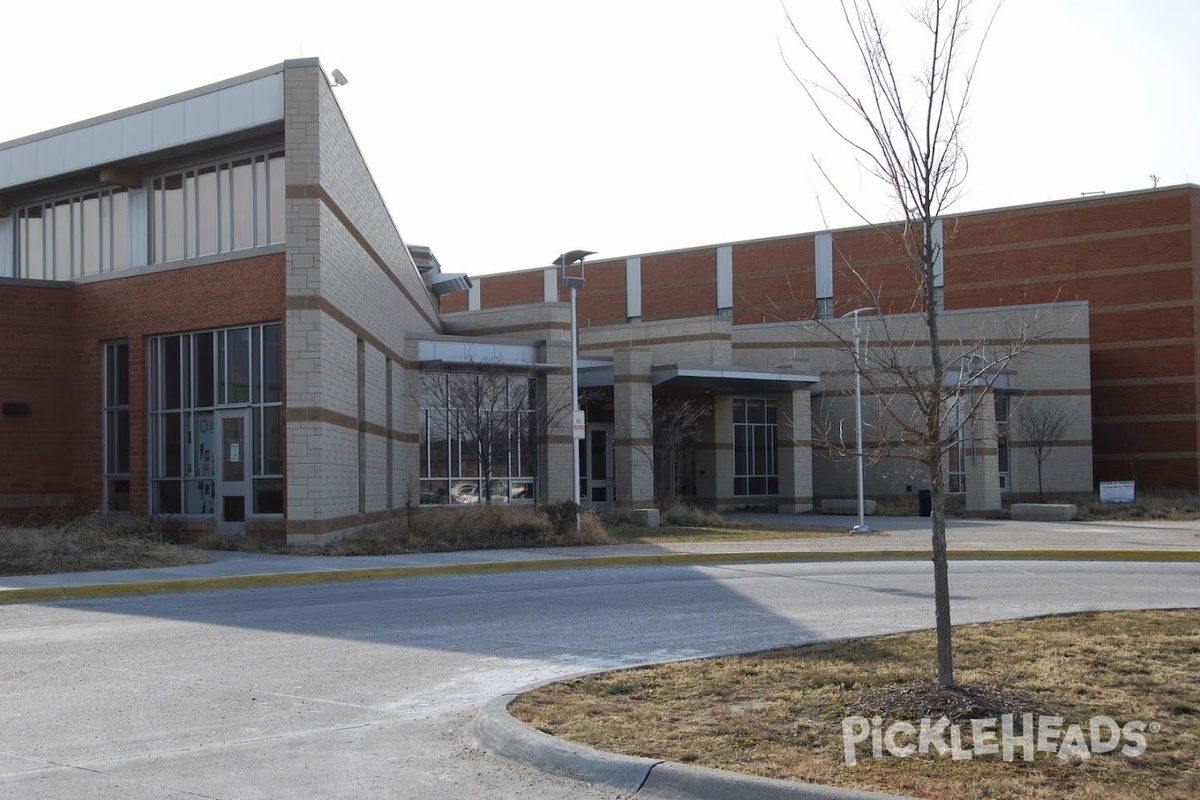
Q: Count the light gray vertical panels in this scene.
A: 6